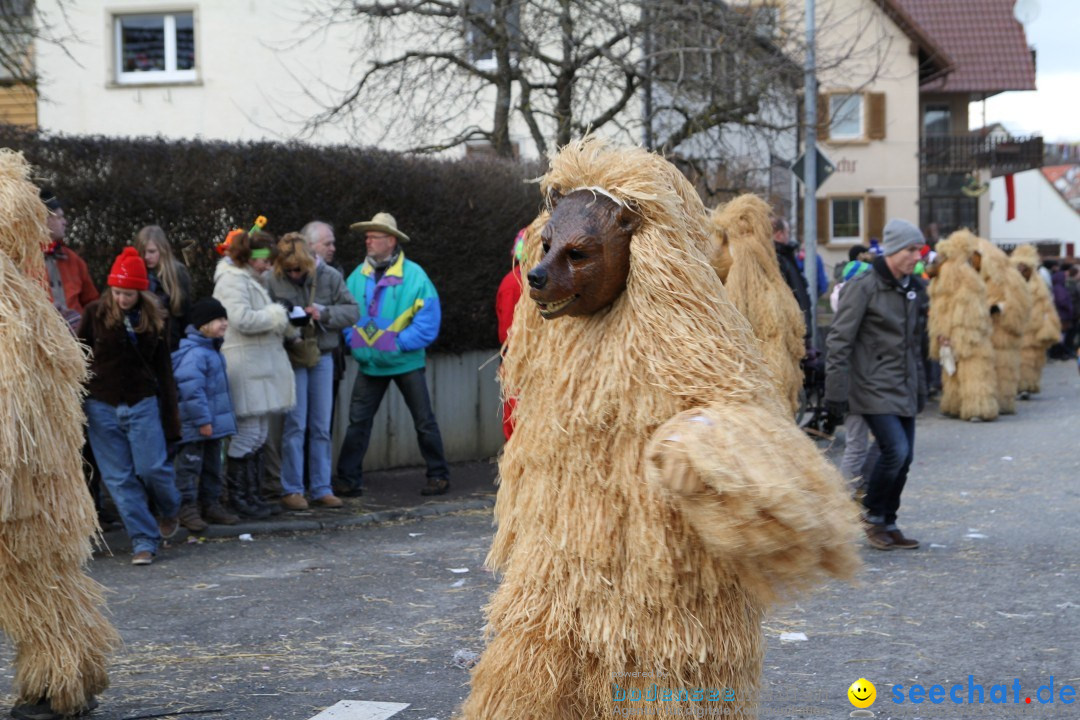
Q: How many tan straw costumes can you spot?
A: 6